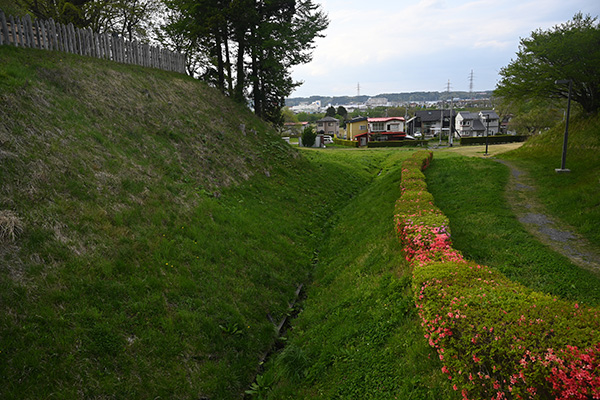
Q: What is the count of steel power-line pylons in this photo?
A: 3